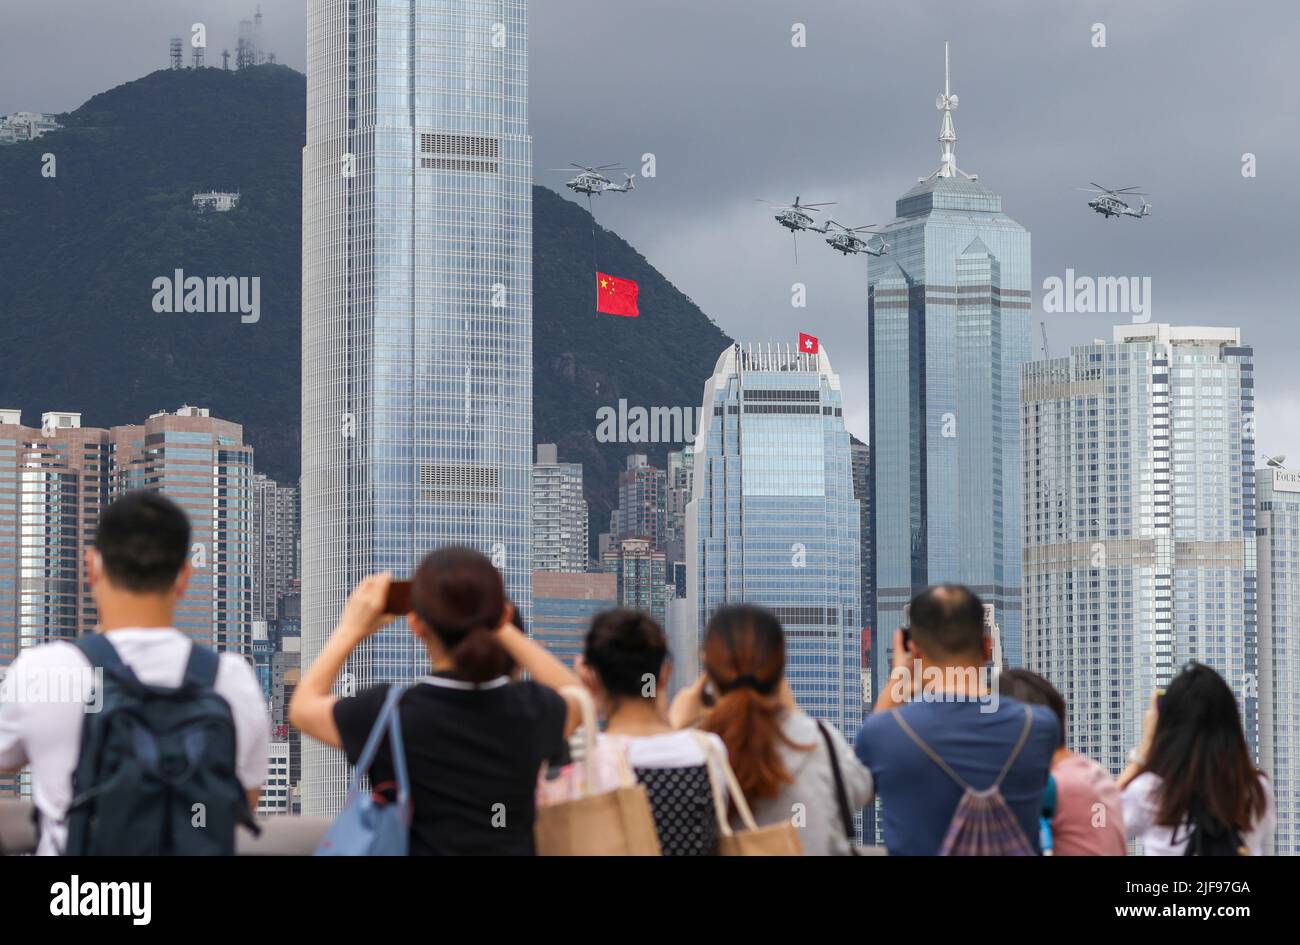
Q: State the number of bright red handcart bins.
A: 0